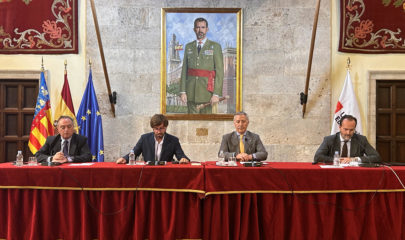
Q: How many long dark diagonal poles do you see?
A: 2